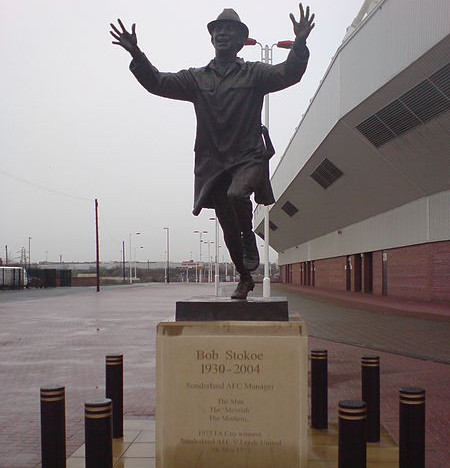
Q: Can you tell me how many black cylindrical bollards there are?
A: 7